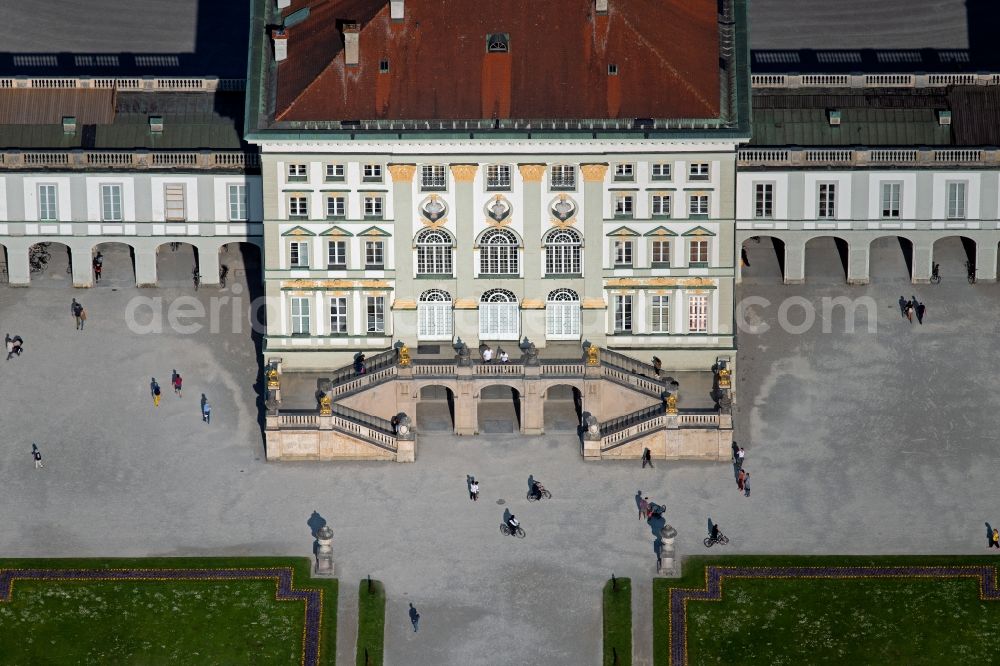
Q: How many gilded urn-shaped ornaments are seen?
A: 6